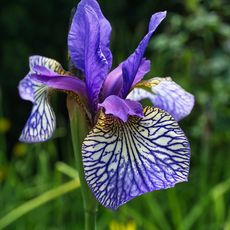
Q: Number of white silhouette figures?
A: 0